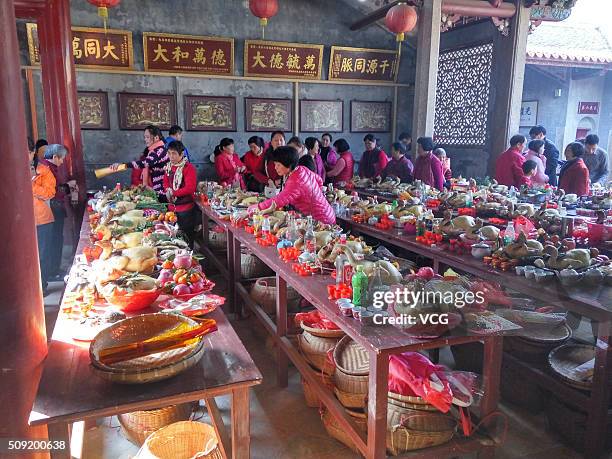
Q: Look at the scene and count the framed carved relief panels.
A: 6